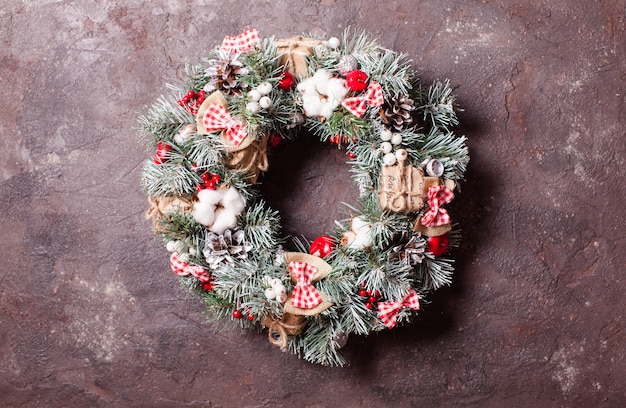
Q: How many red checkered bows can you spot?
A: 7